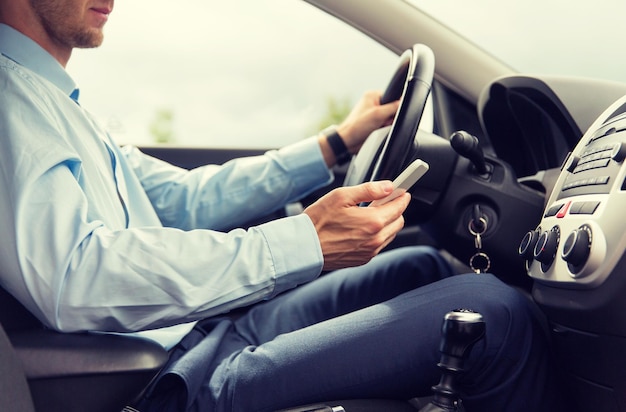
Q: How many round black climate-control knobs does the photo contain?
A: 3